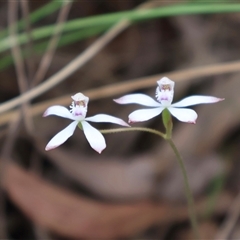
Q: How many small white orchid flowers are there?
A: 2